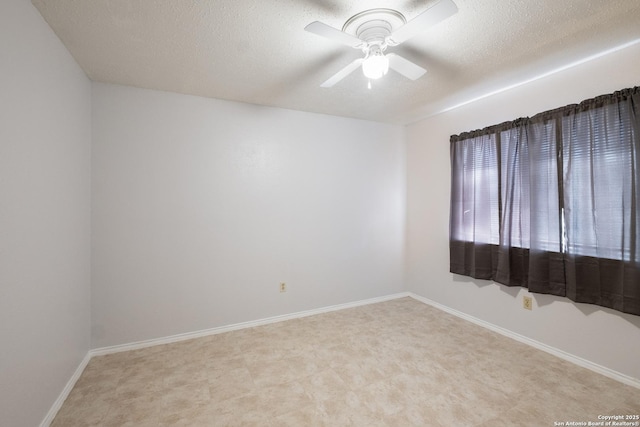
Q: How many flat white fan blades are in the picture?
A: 4